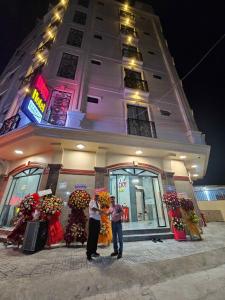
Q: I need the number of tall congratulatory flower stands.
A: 6